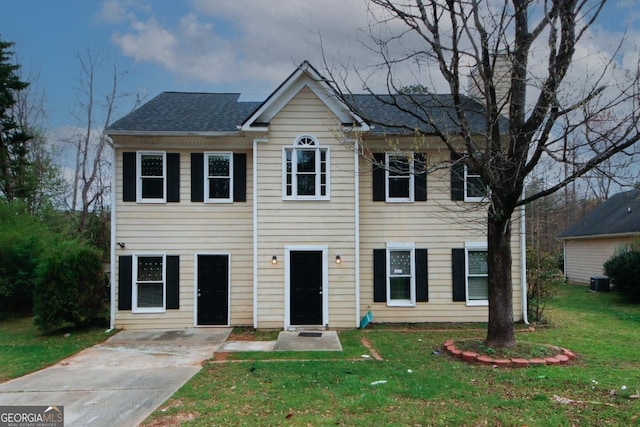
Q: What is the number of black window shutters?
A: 12